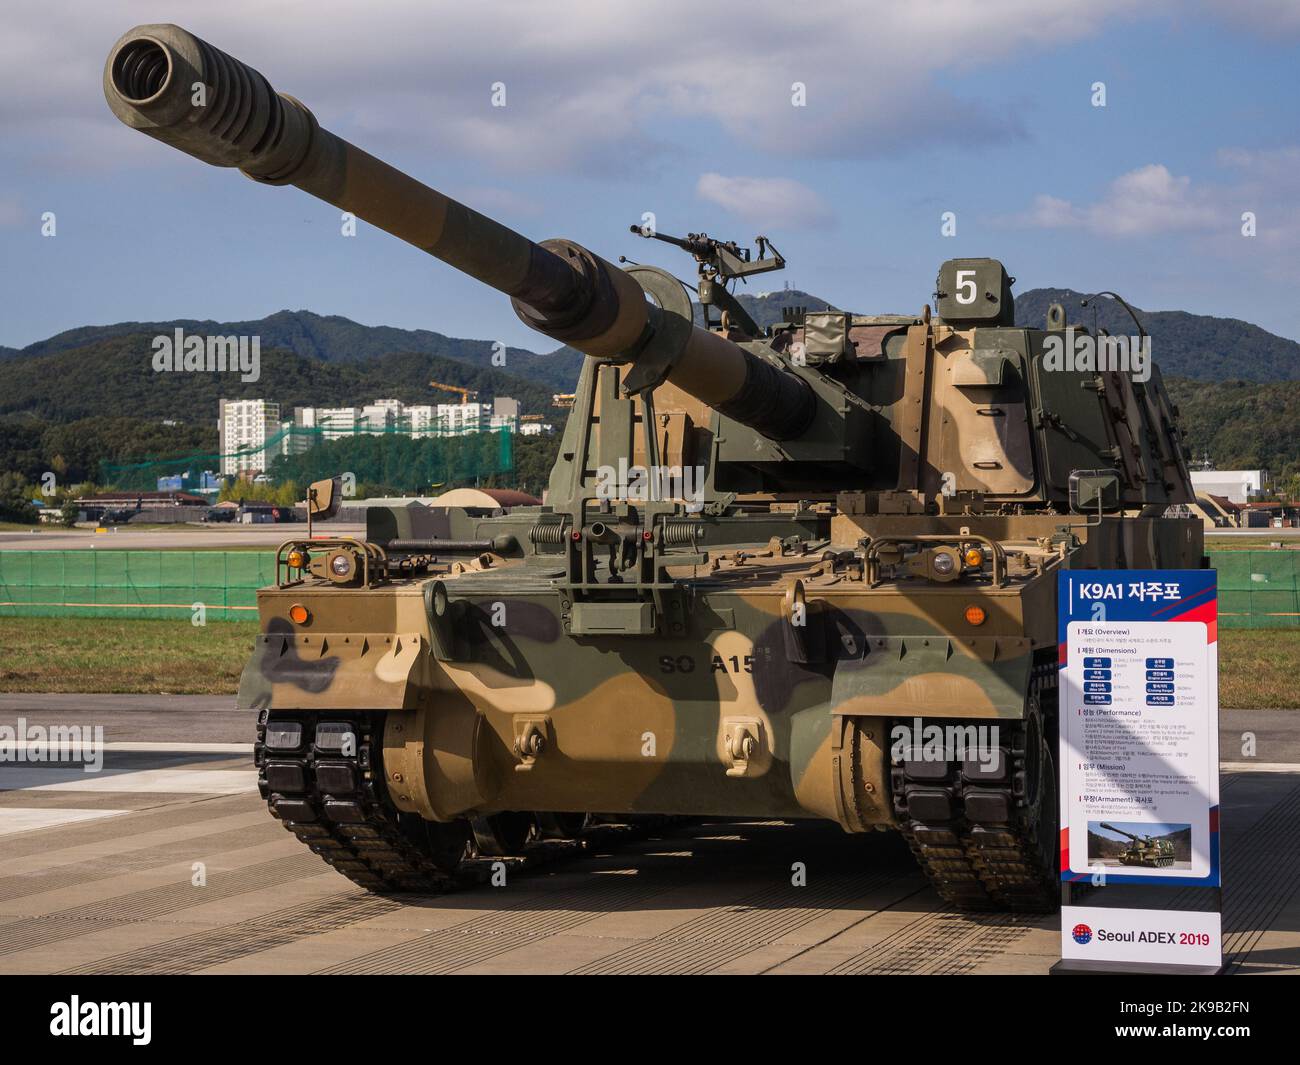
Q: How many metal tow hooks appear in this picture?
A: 2